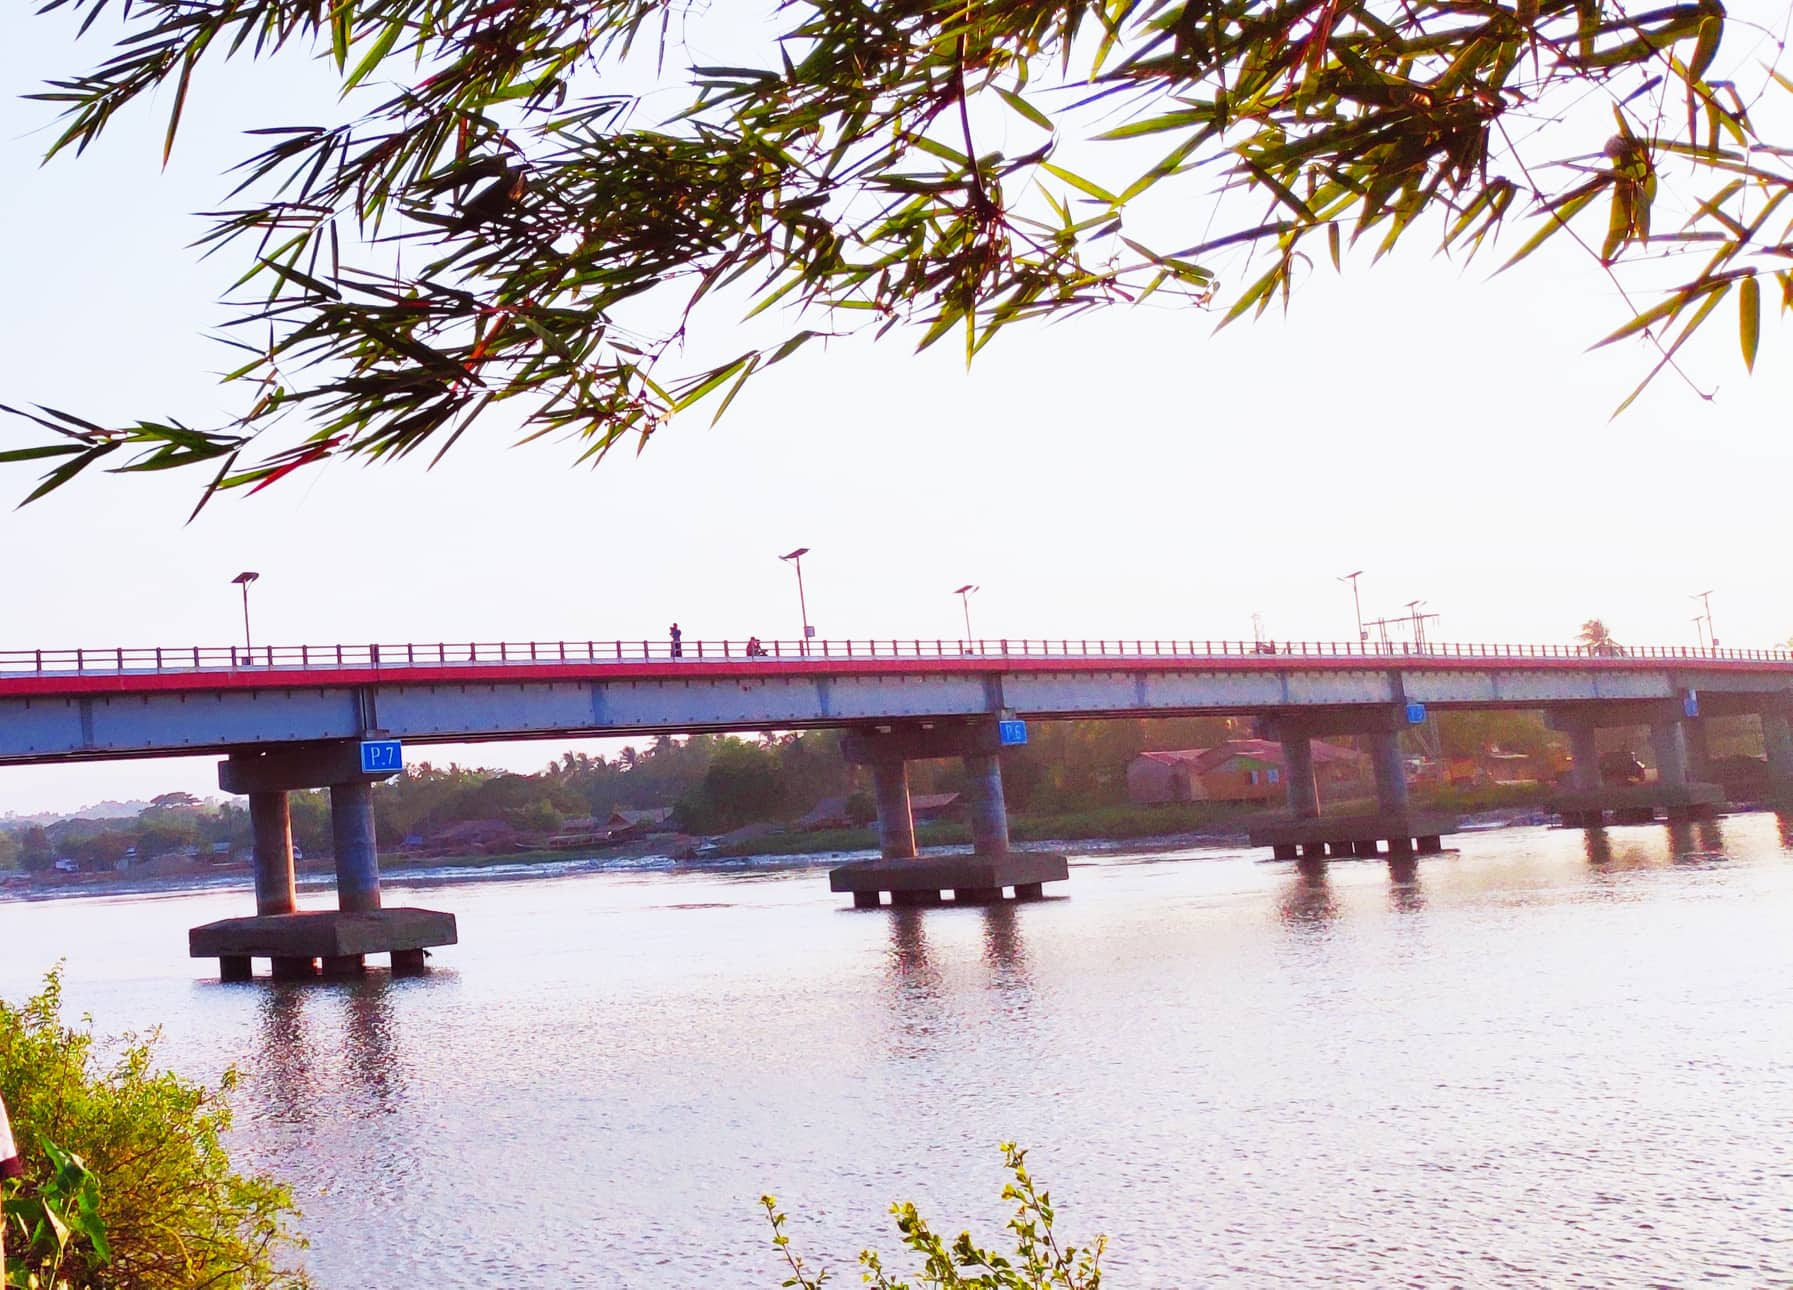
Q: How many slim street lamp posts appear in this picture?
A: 7